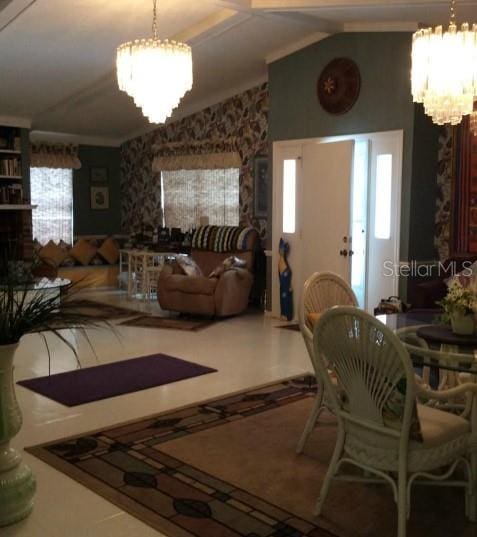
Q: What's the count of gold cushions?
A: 3